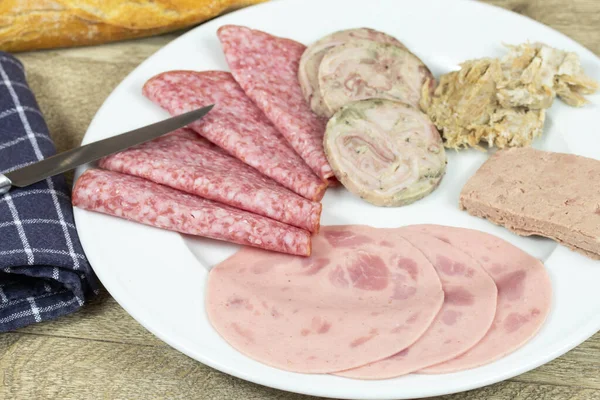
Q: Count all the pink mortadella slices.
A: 3